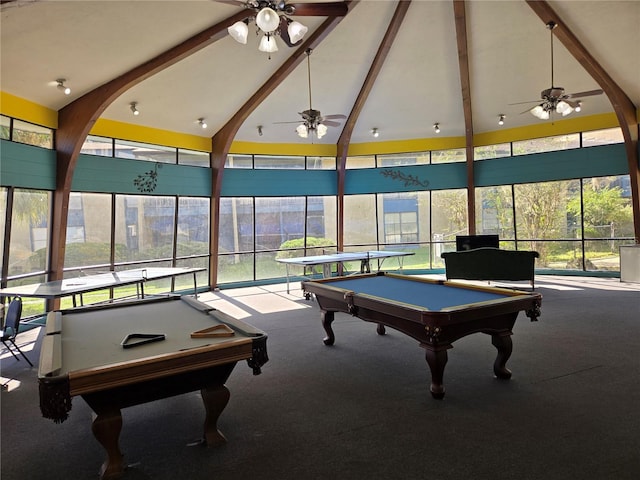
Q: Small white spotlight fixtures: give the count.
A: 8